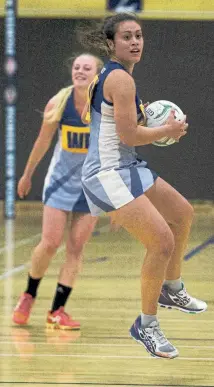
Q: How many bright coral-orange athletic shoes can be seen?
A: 2